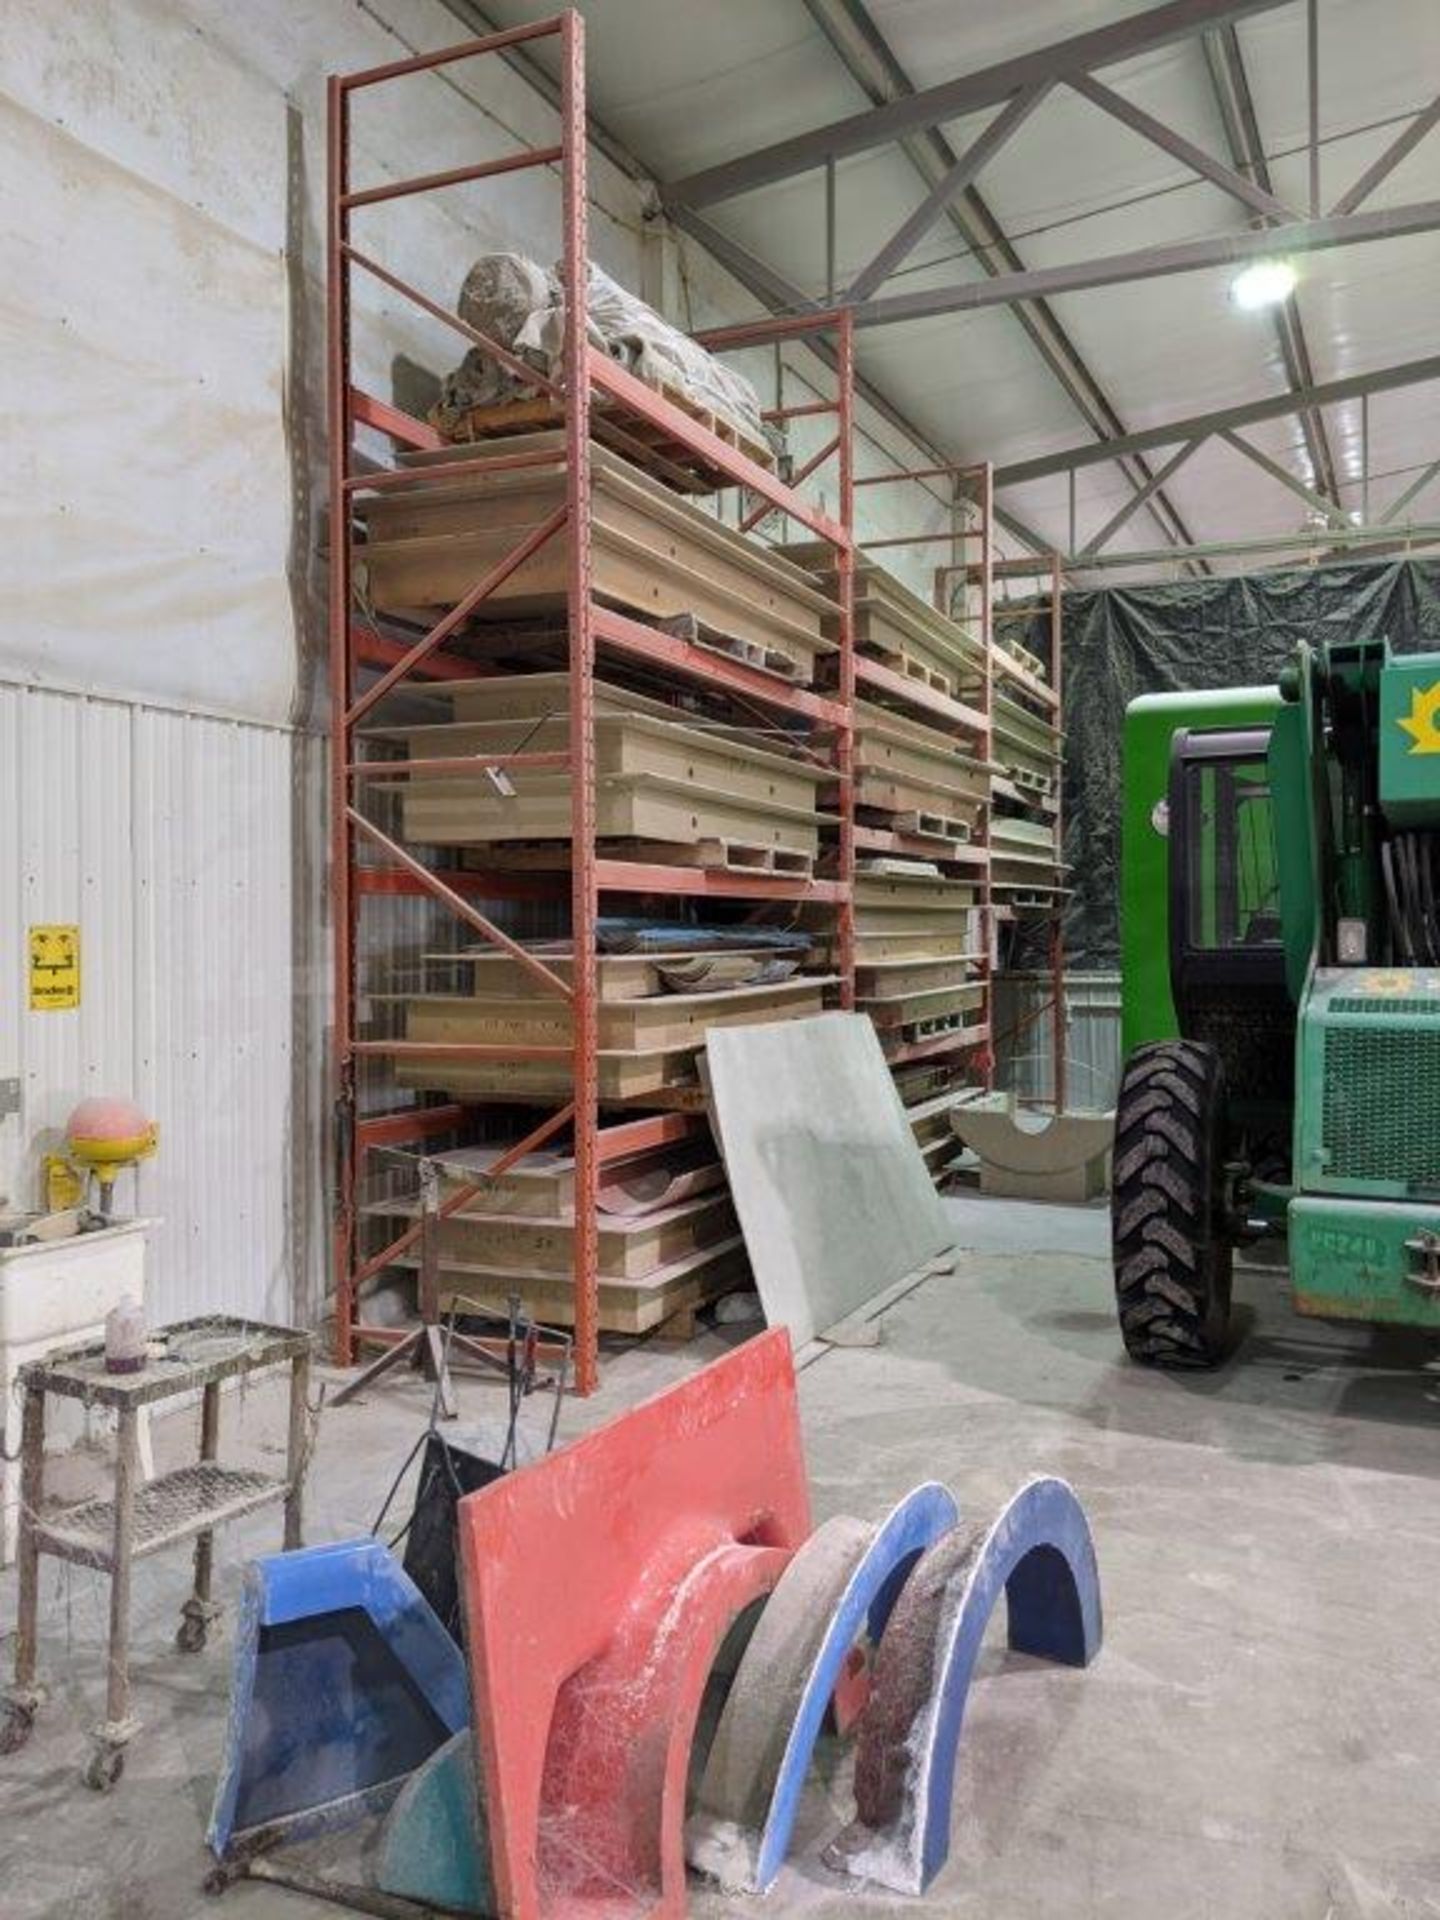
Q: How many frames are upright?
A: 4